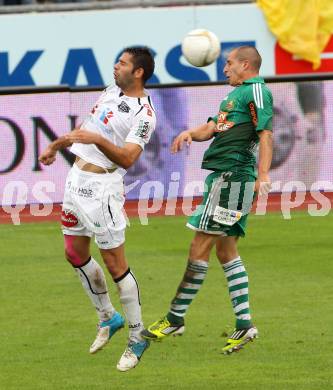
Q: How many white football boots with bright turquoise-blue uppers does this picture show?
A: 2